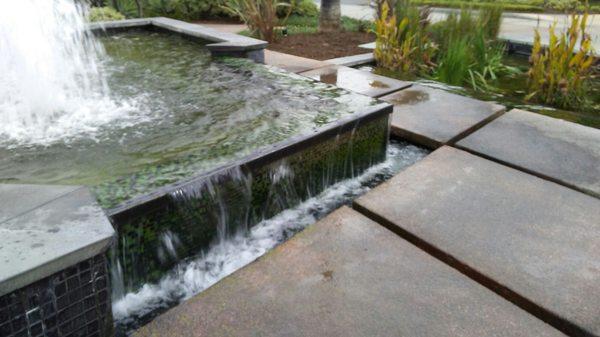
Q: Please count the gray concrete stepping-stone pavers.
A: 5